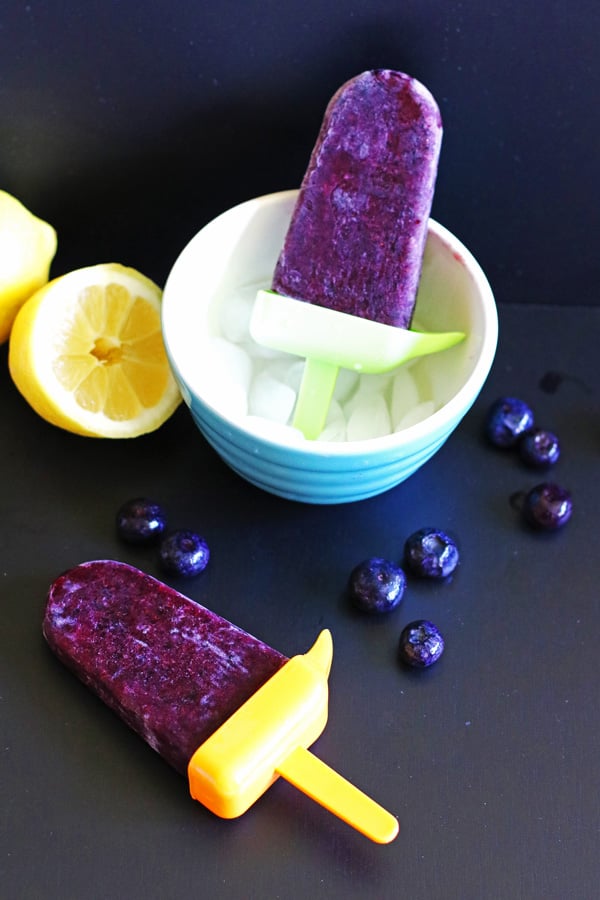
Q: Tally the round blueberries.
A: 8